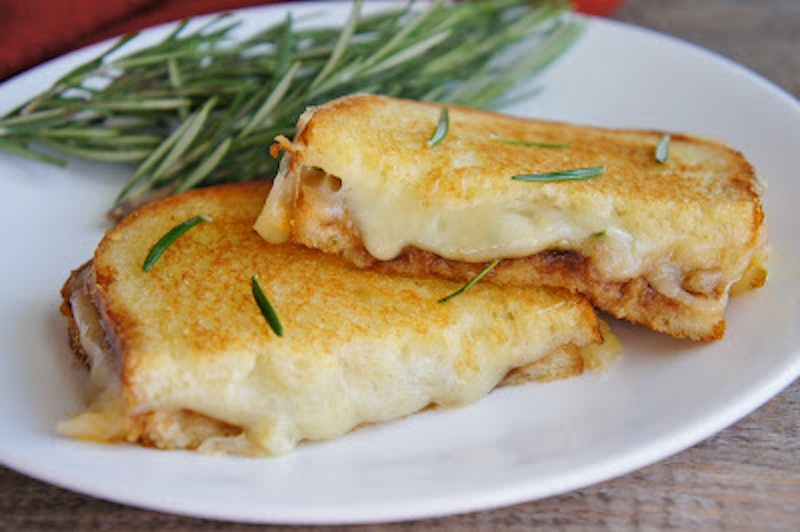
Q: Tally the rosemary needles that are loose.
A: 7